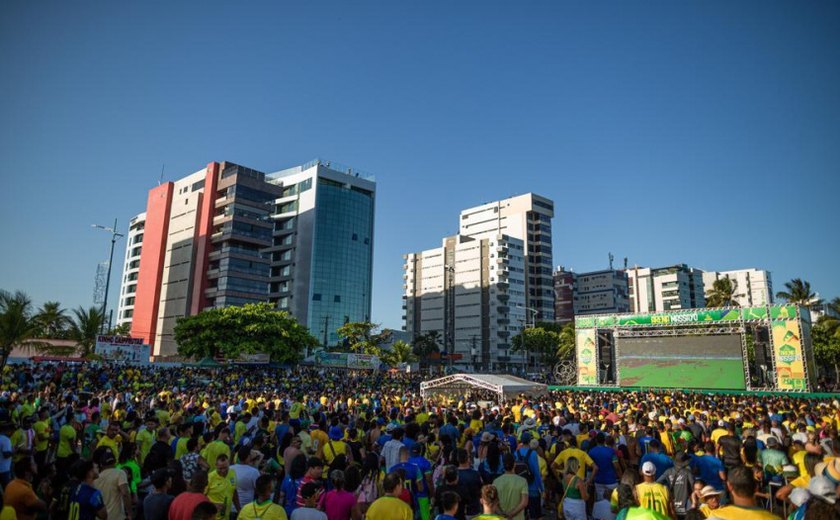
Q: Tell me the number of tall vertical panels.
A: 2